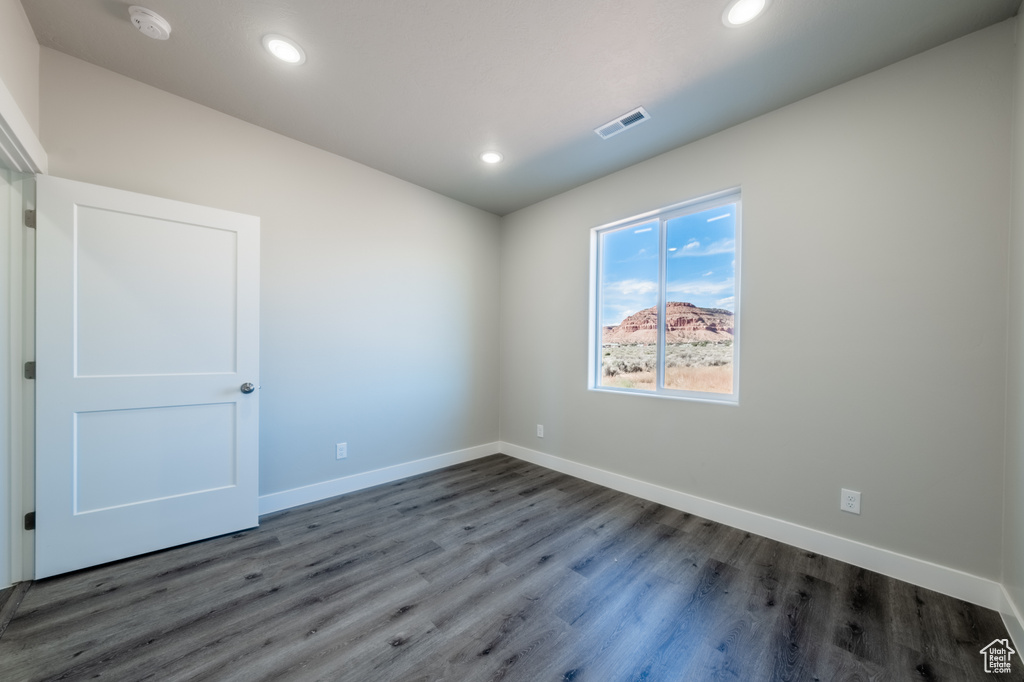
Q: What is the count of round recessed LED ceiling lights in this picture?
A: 3